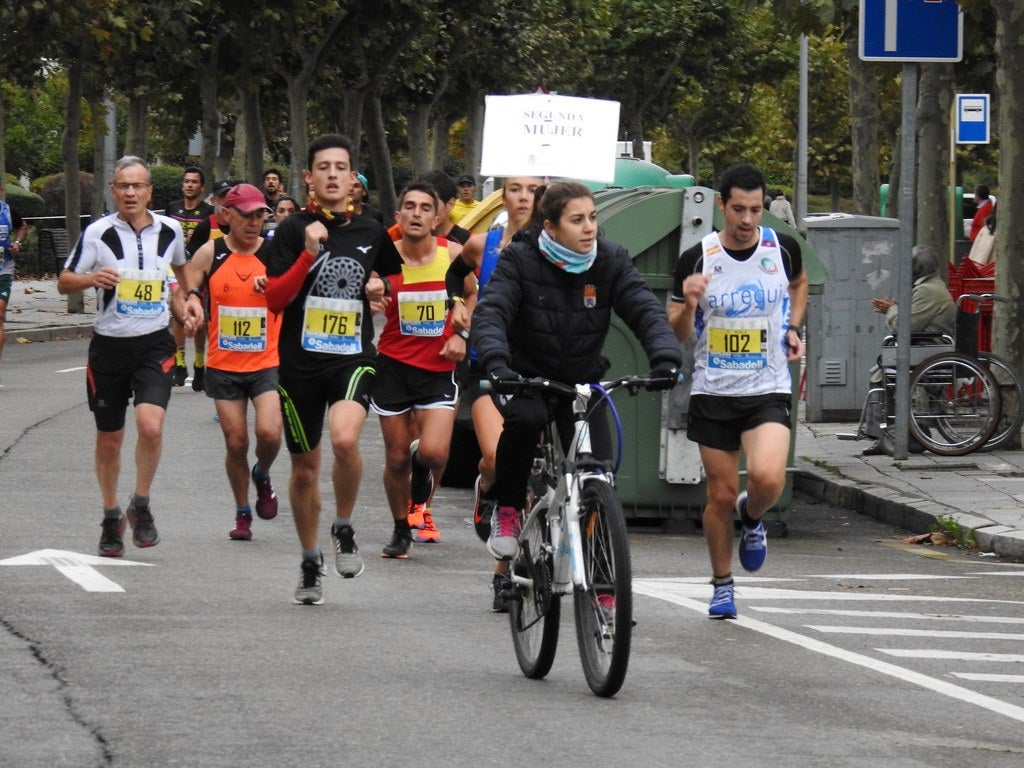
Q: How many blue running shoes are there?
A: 2